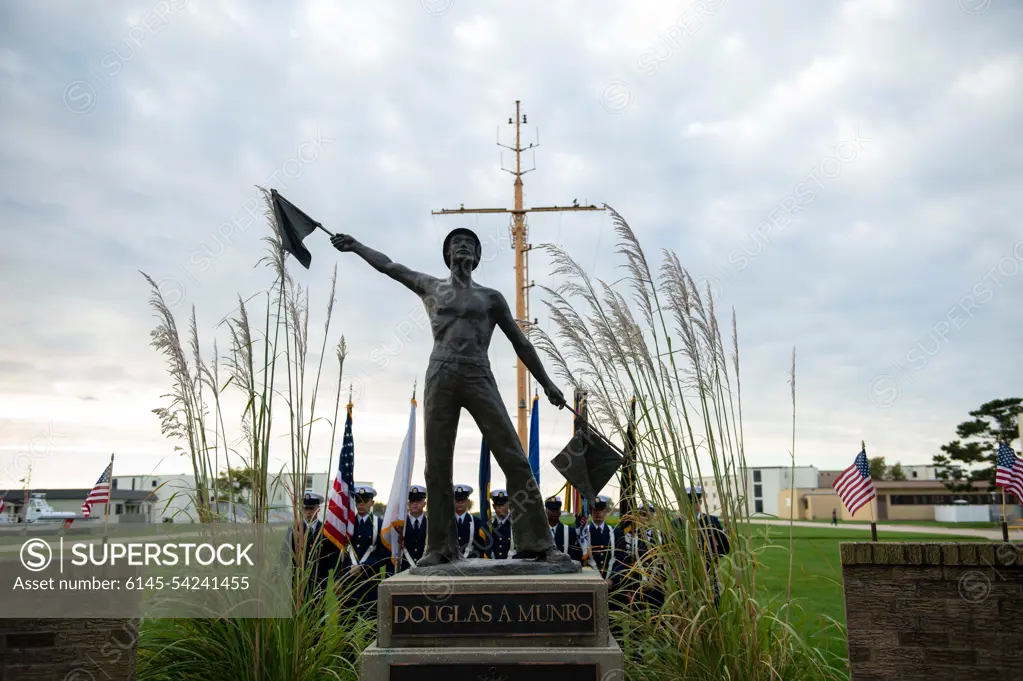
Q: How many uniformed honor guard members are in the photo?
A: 9